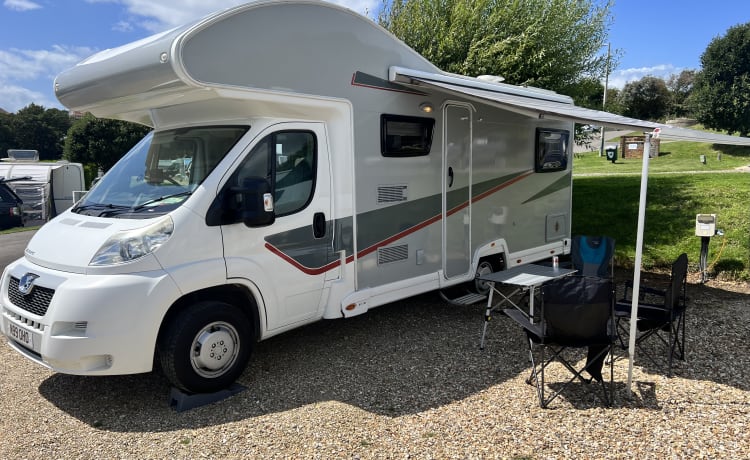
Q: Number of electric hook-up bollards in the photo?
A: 1